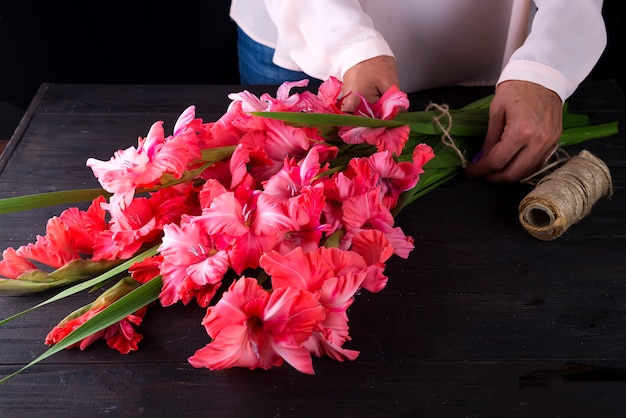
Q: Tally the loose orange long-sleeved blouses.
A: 0